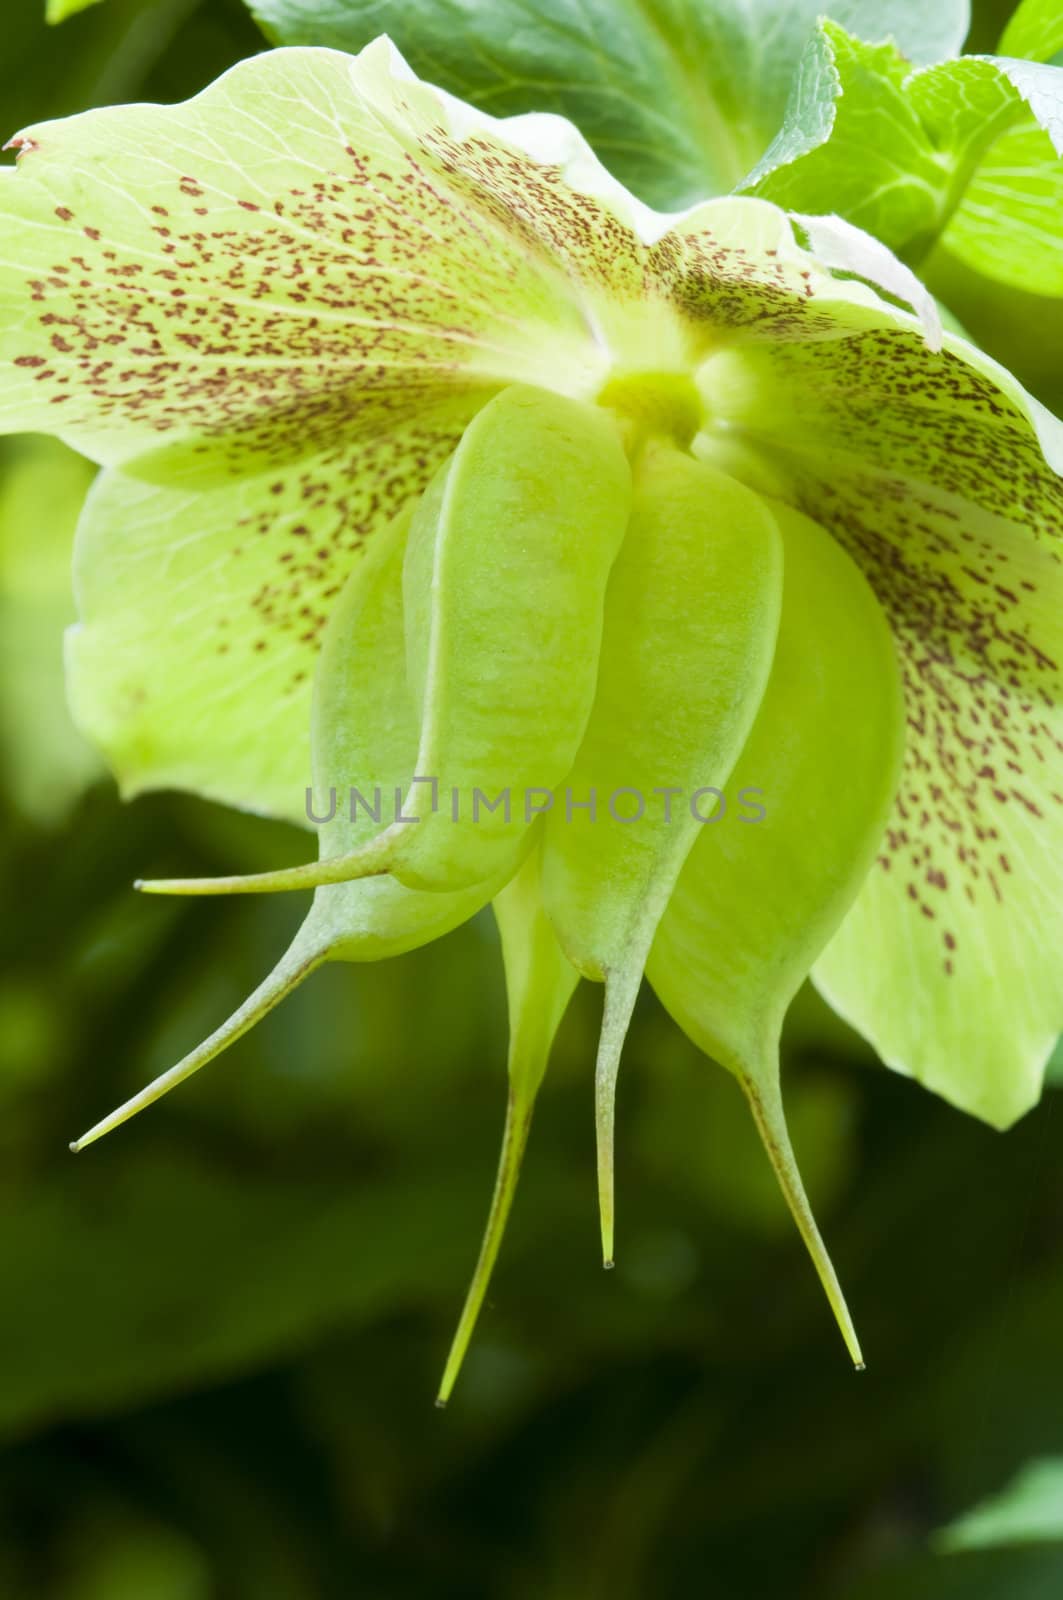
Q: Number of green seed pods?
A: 5